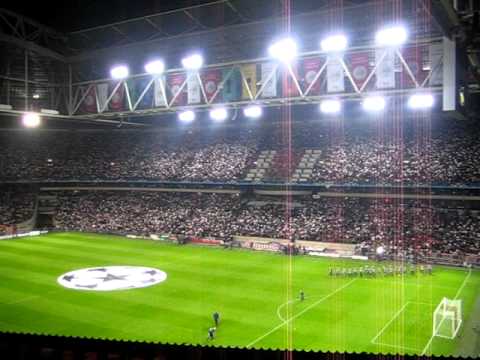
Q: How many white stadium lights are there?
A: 13